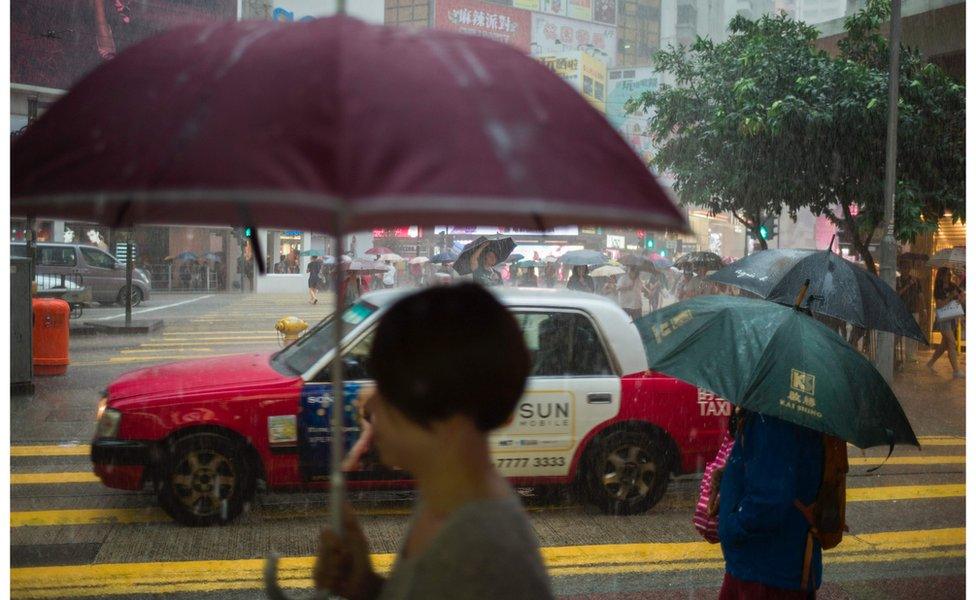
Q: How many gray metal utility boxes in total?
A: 1